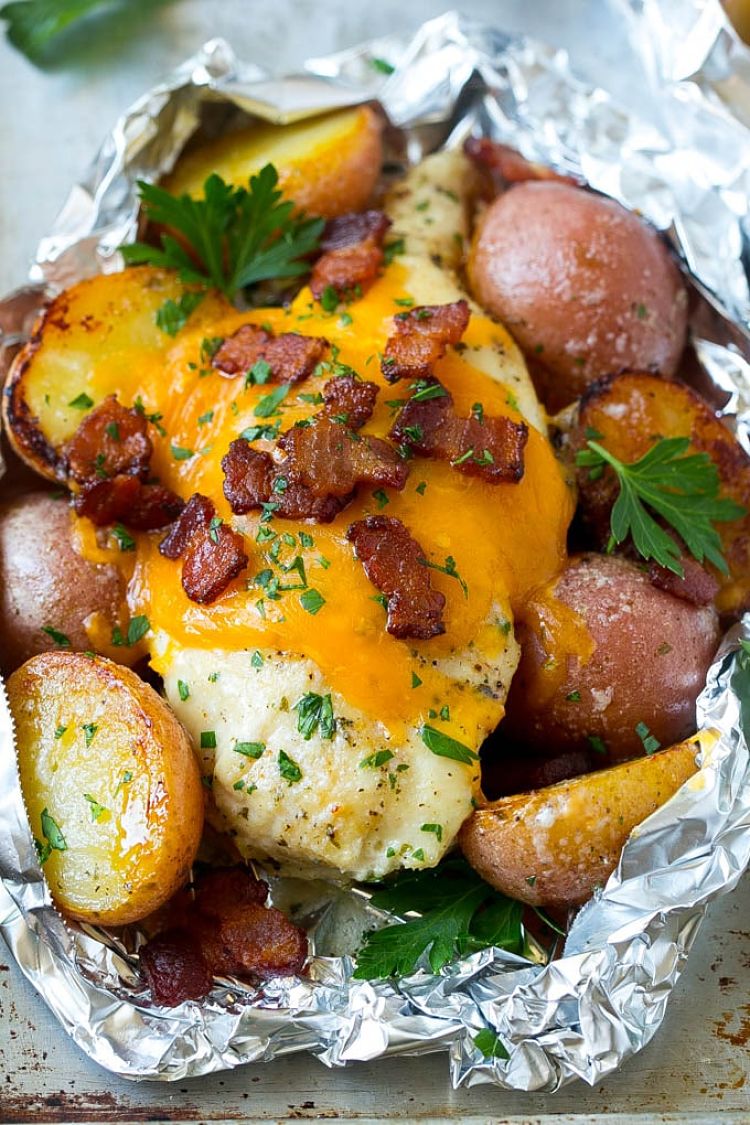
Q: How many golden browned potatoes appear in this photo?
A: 5